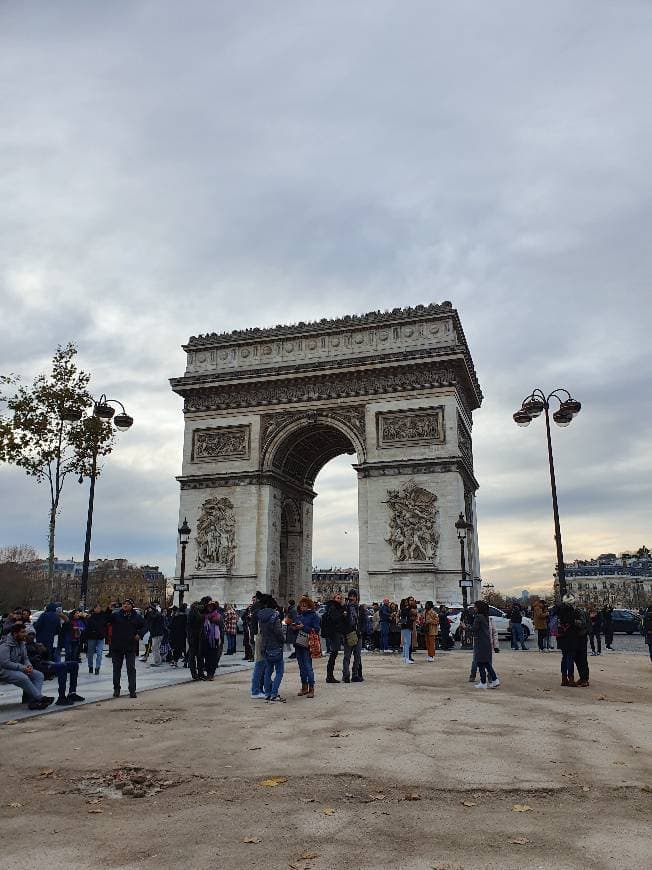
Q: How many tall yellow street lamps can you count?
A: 0